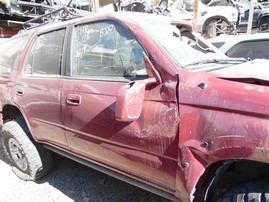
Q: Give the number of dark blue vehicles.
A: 1